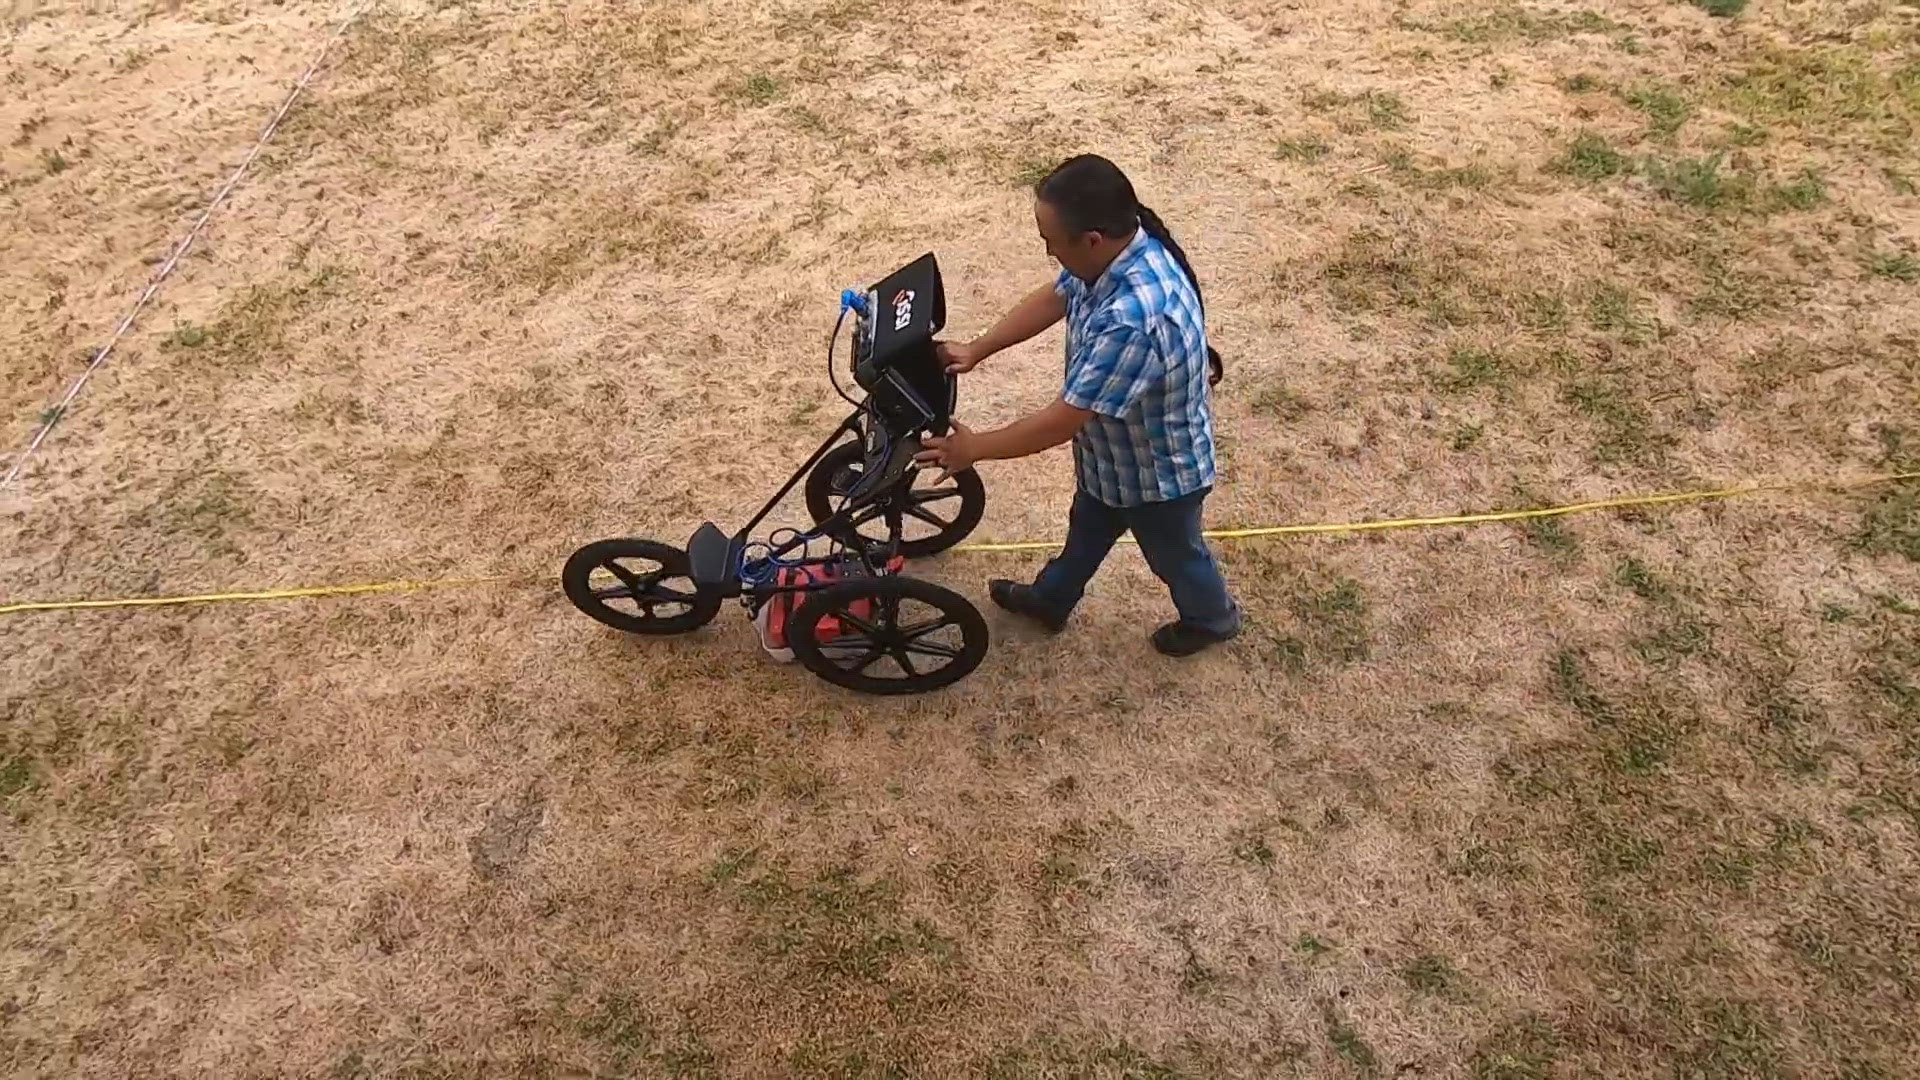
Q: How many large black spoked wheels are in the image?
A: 3